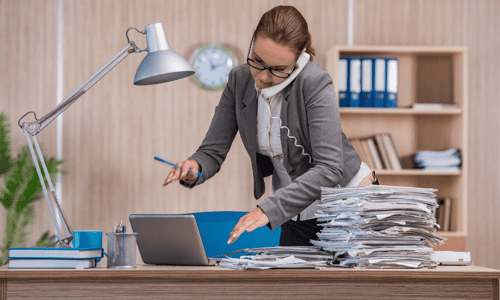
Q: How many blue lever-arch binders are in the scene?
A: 5